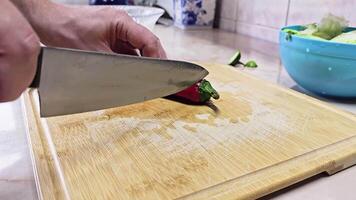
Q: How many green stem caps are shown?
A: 1